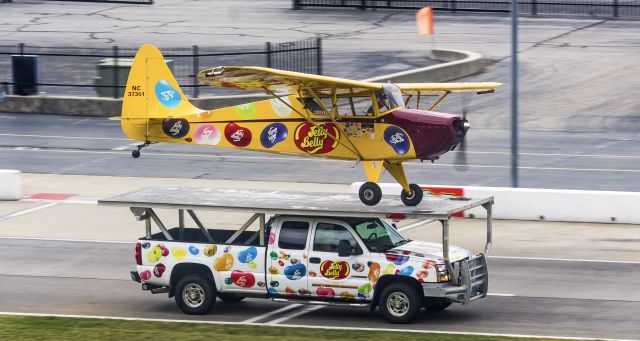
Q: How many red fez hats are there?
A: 0